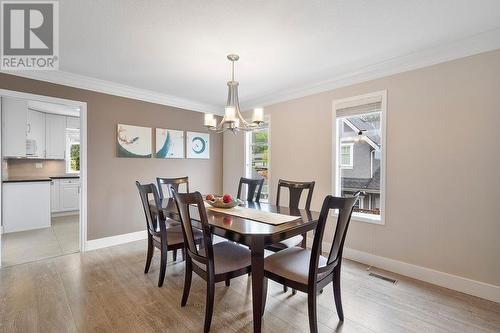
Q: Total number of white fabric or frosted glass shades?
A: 5